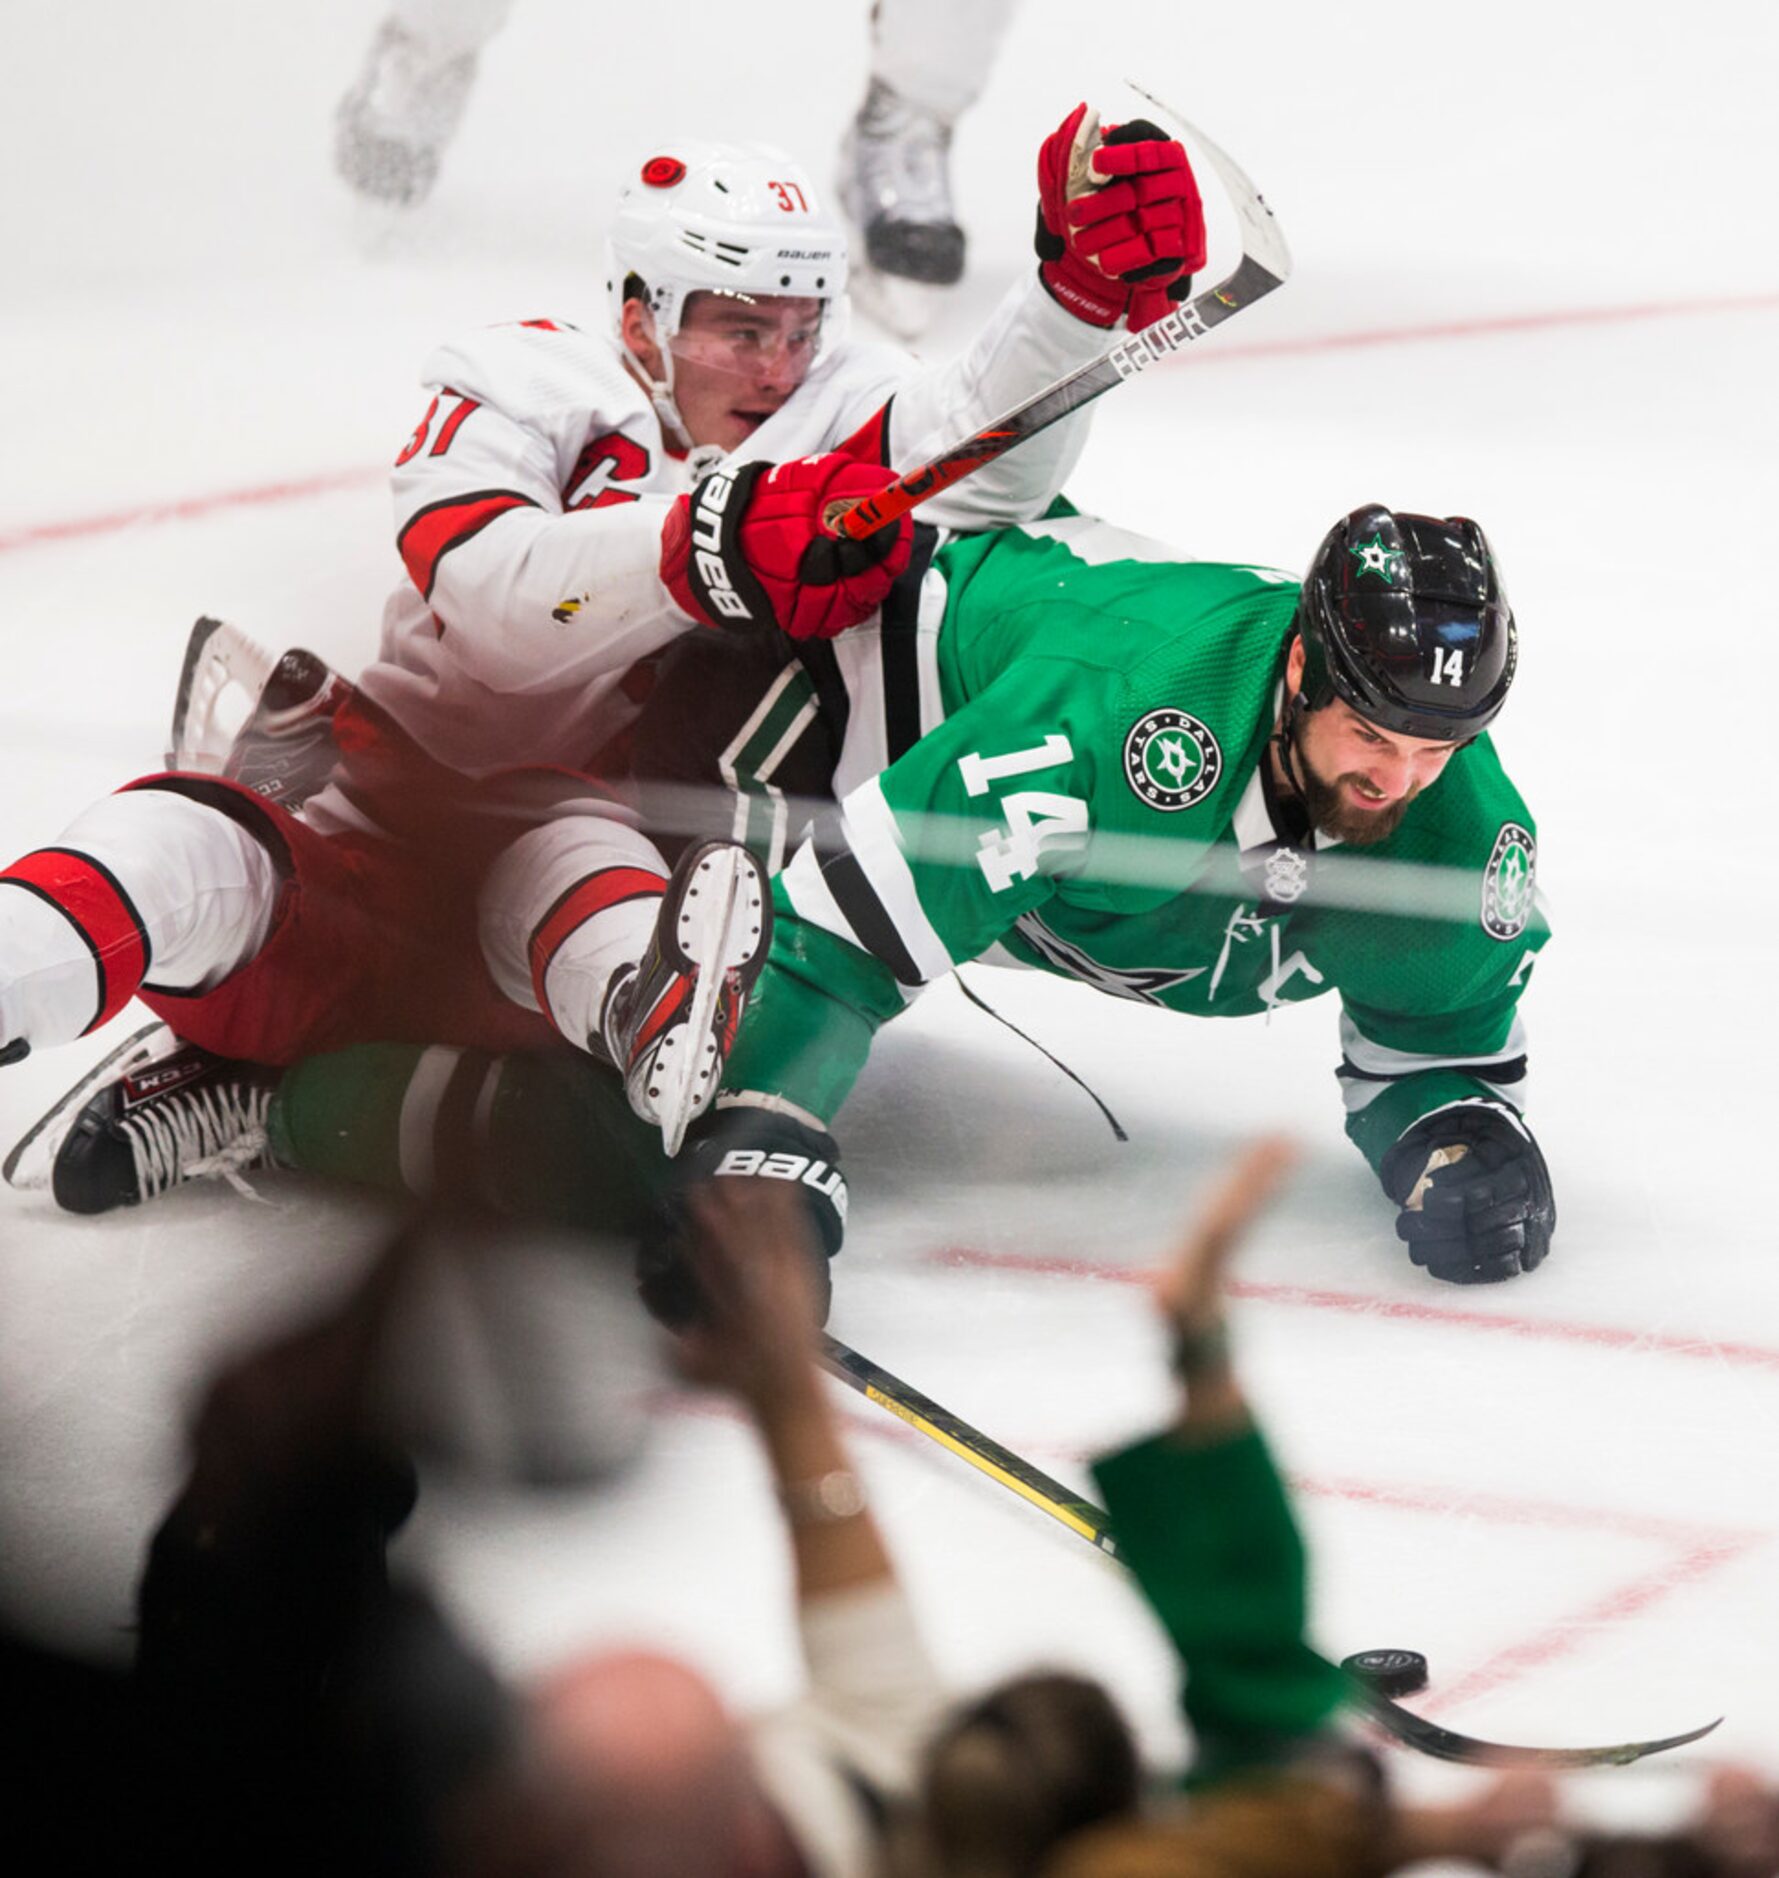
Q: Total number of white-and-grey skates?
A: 2